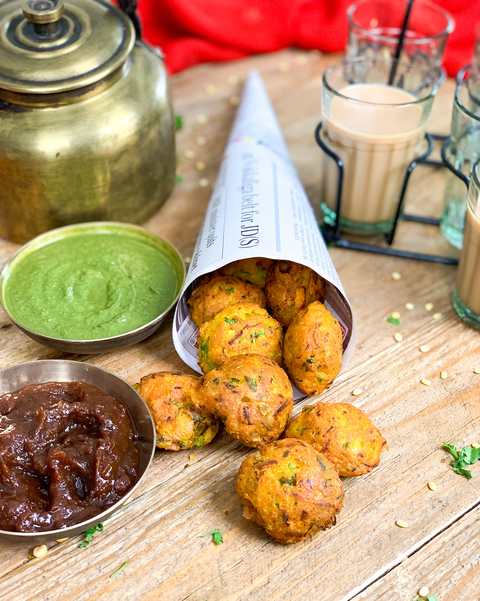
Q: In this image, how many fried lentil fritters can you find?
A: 9